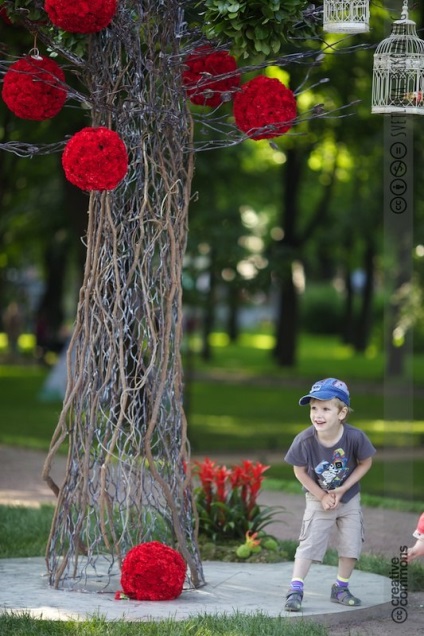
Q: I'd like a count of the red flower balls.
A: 6